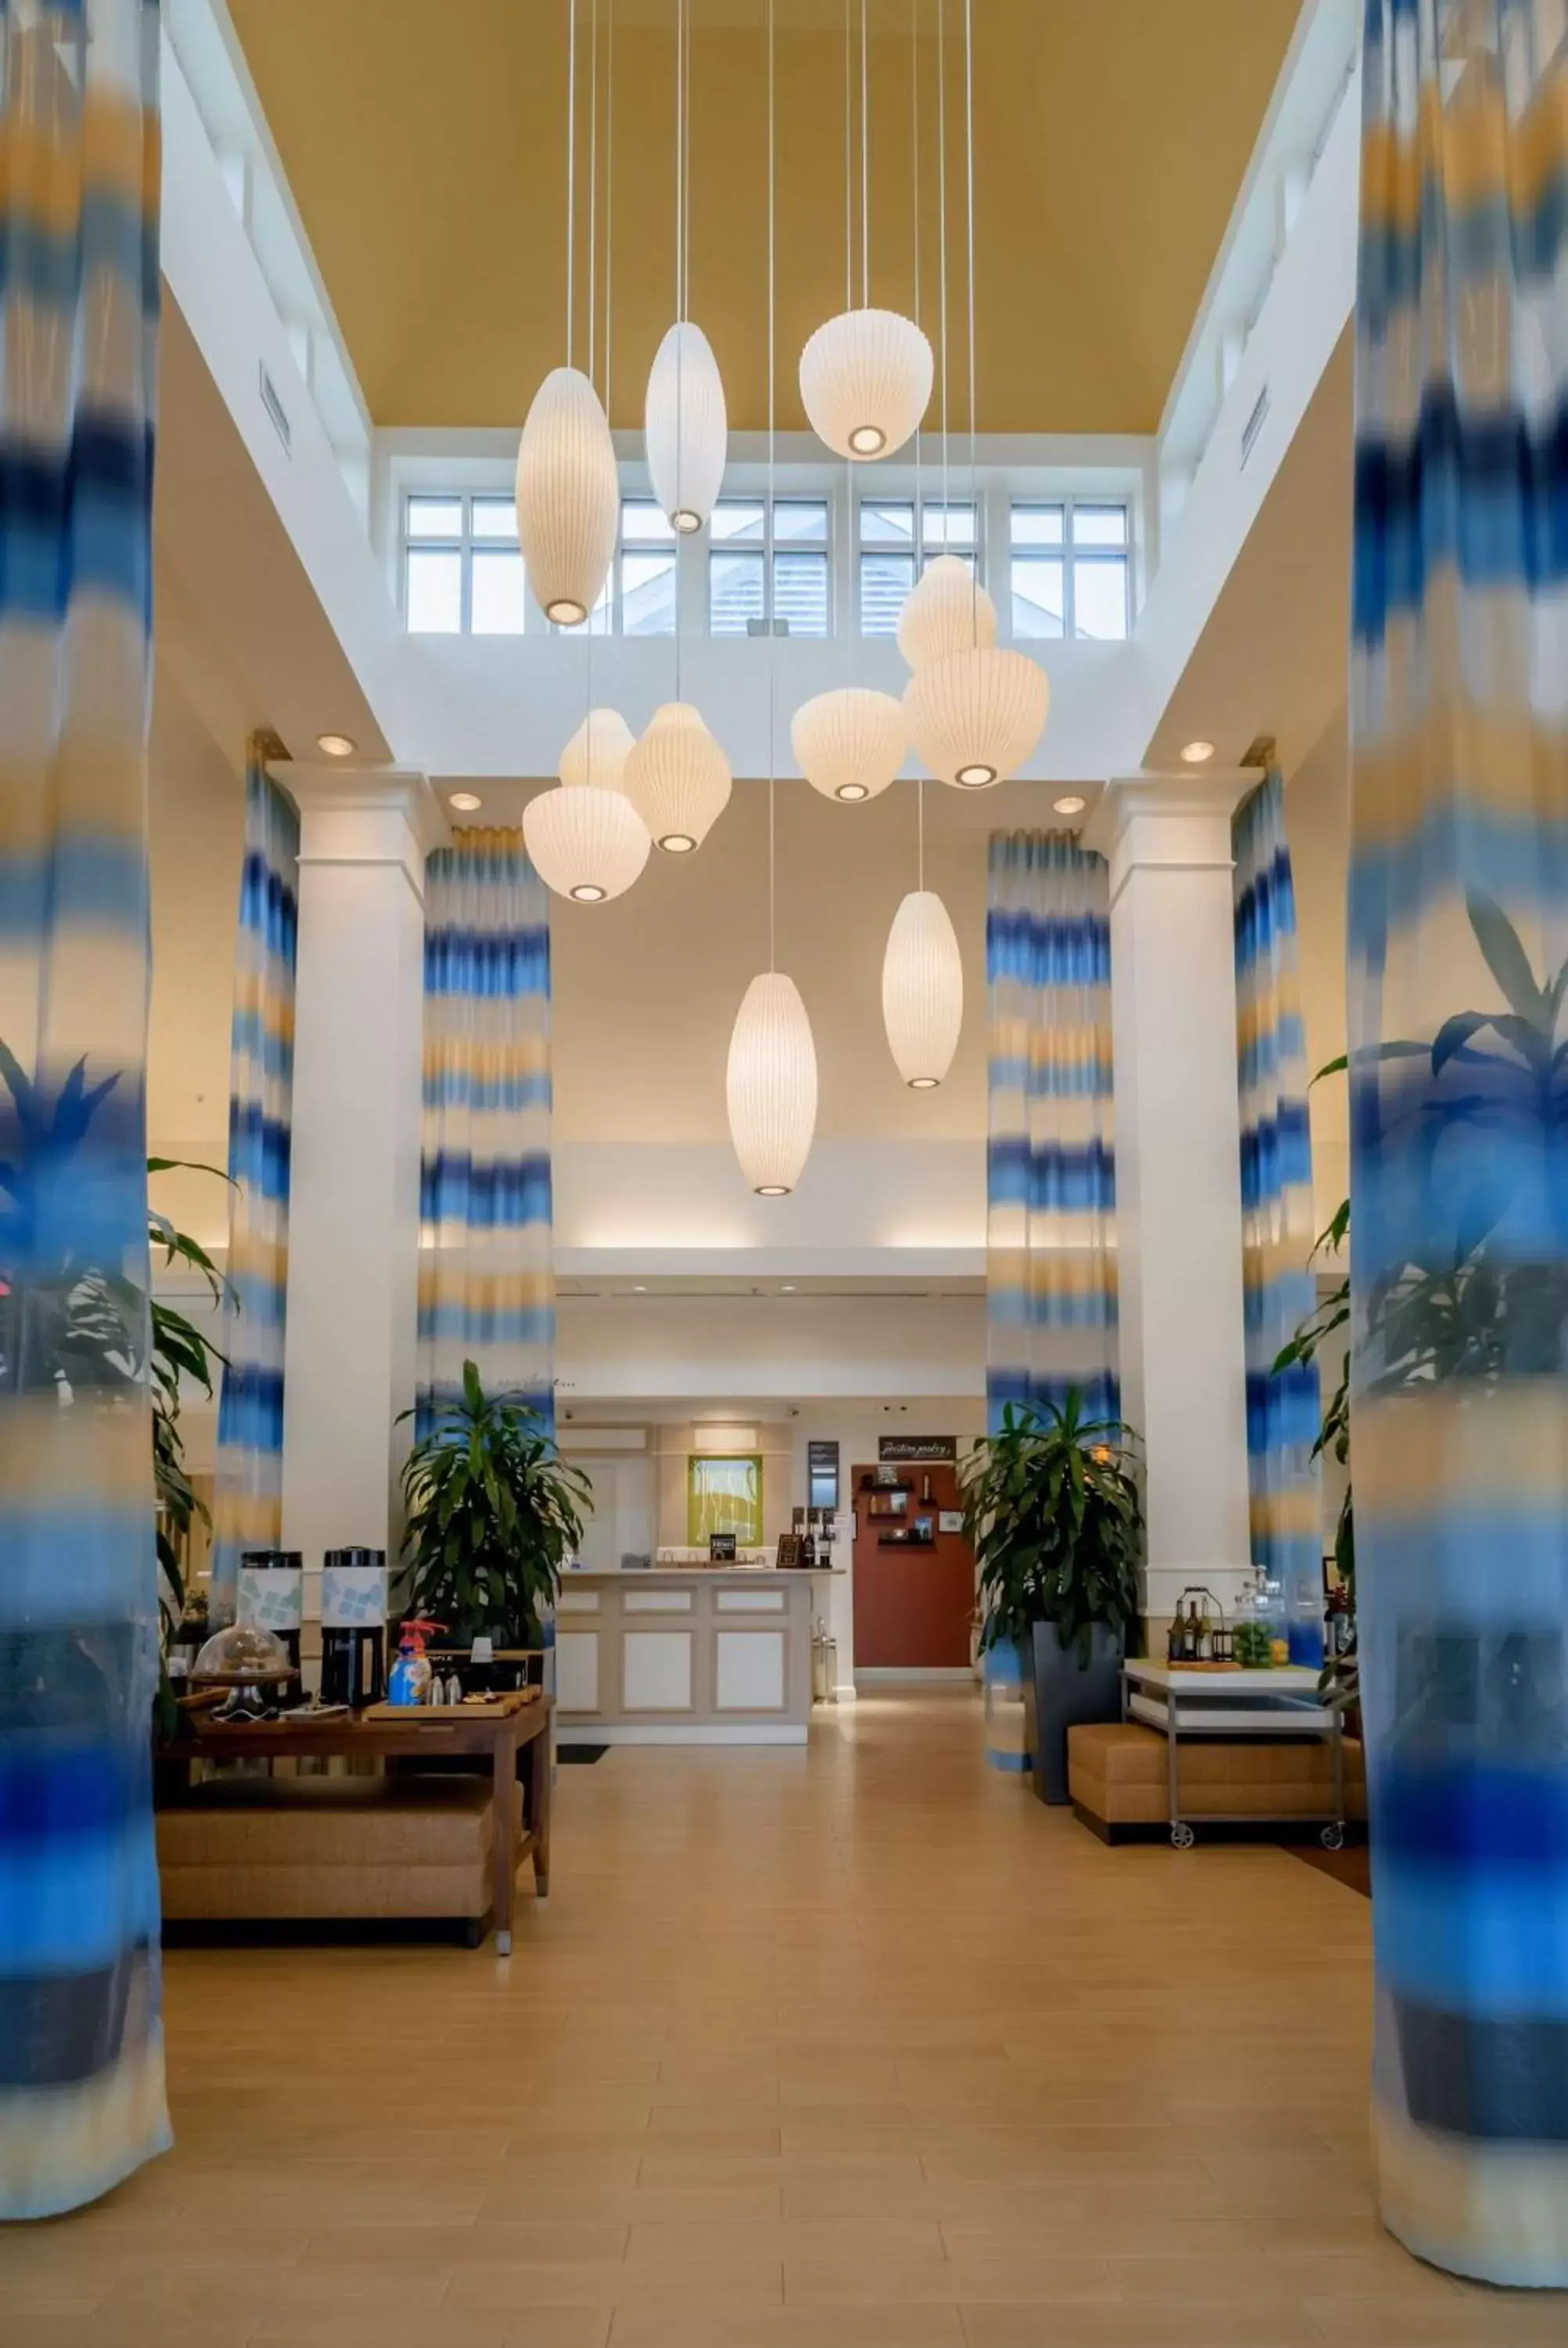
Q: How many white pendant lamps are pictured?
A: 11